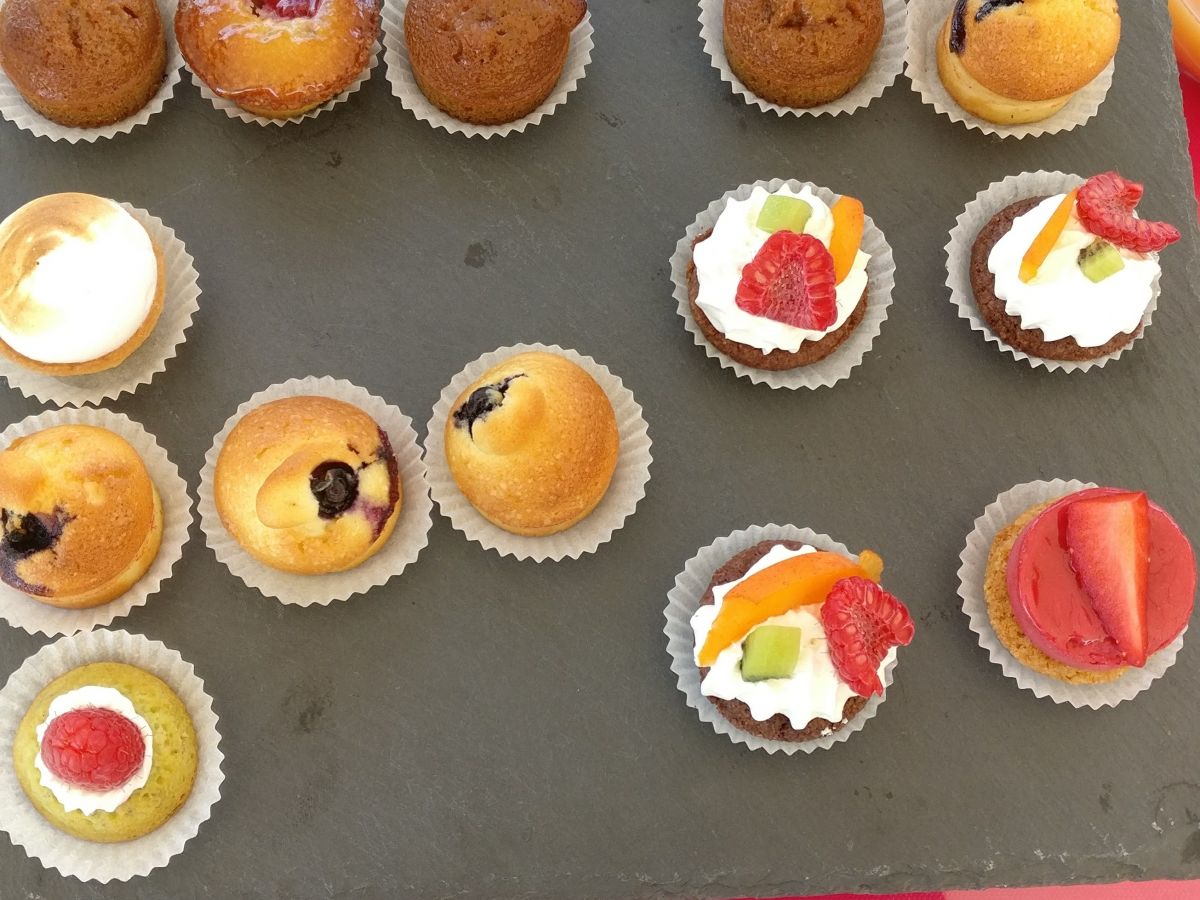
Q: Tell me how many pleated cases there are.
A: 14